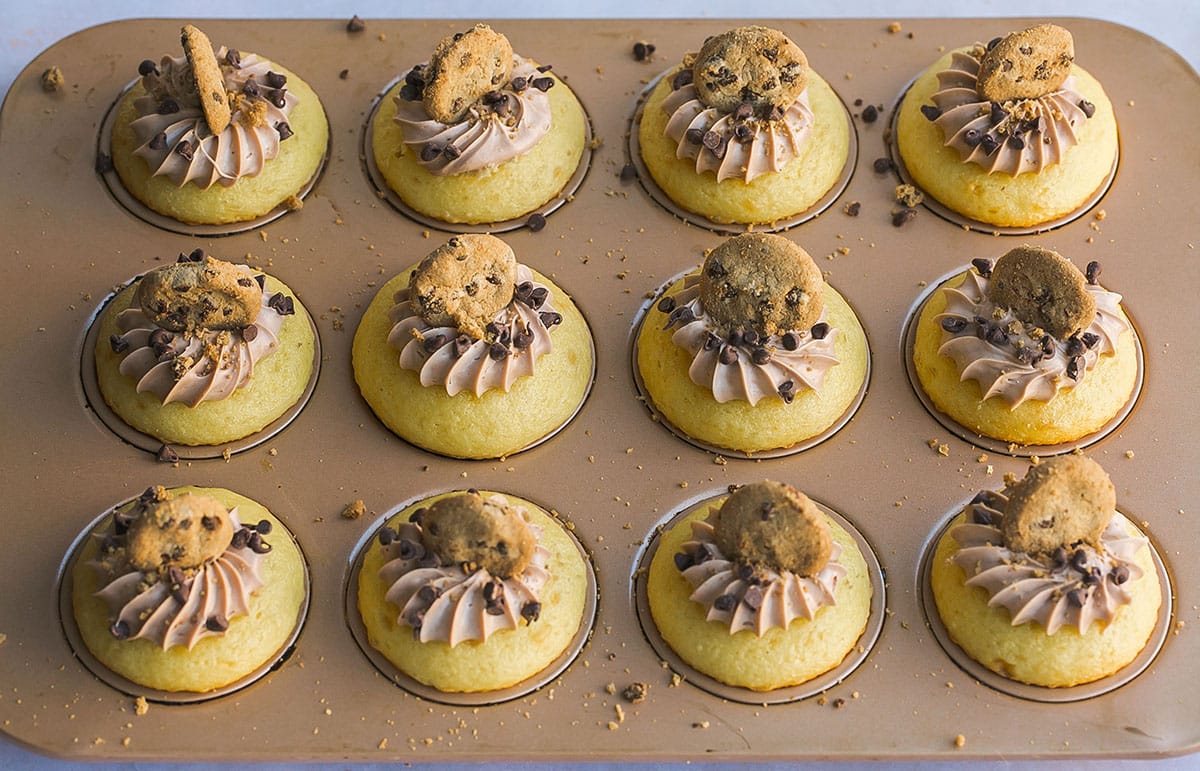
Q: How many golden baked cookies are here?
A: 12